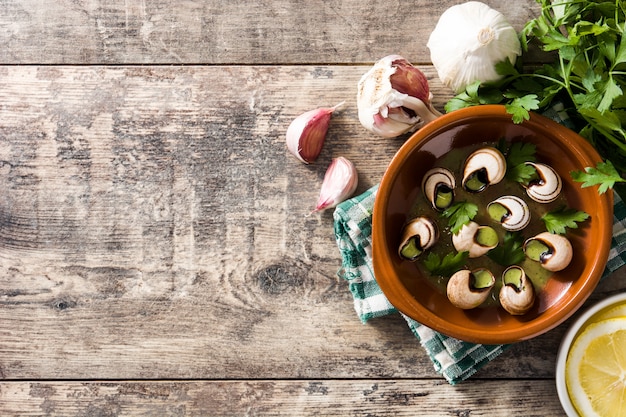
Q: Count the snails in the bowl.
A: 9